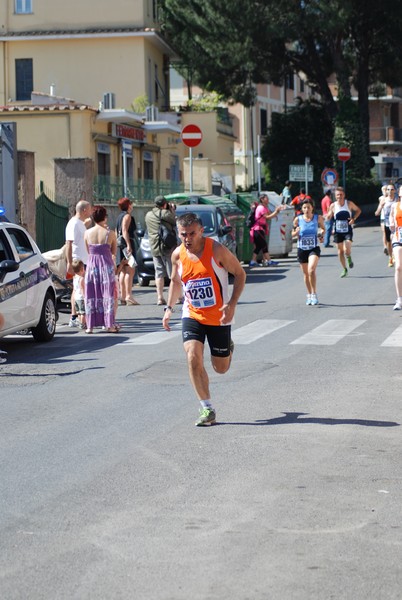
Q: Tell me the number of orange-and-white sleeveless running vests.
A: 2